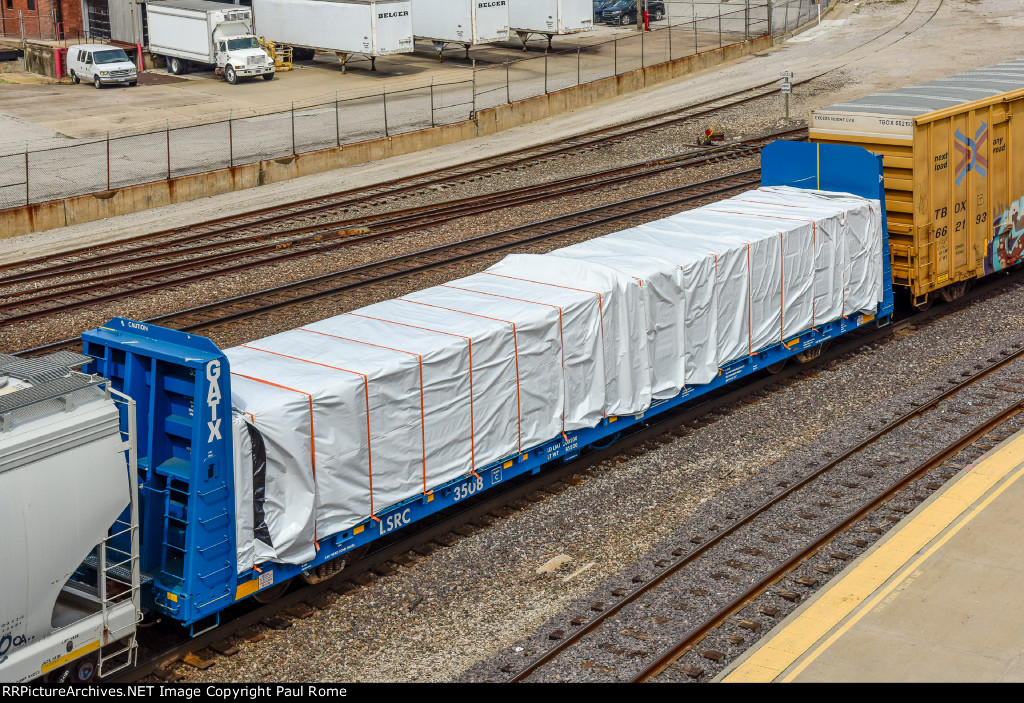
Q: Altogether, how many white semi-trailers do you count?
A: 3